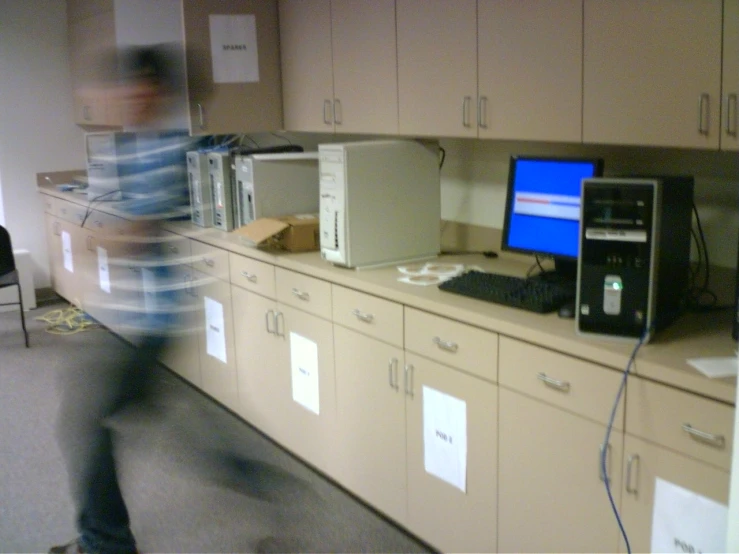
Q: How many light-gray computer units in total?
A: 5